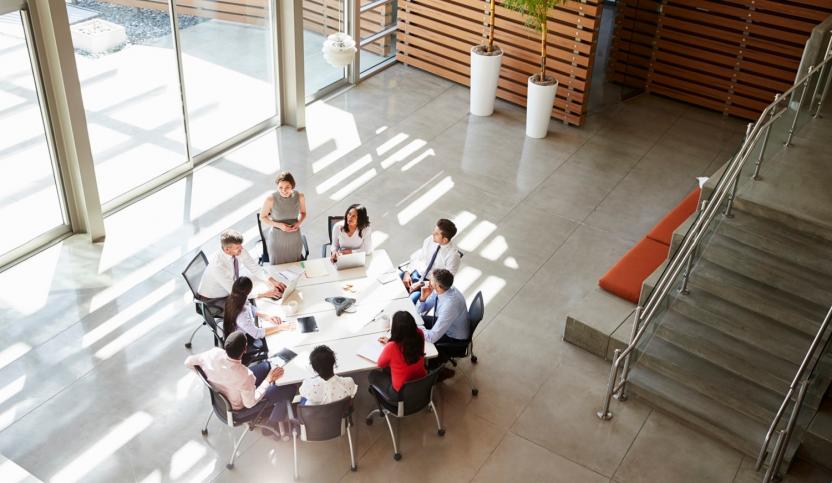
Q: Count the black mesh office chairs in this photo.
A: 9